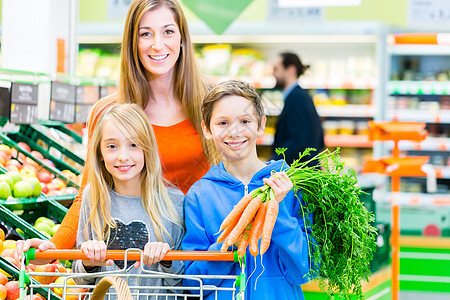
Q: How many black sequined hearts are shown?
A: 1